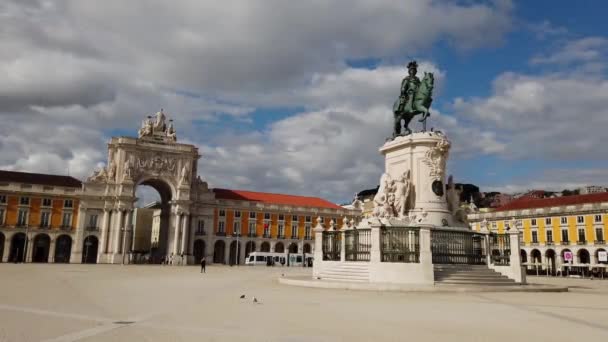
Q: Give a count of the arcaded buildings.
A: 3